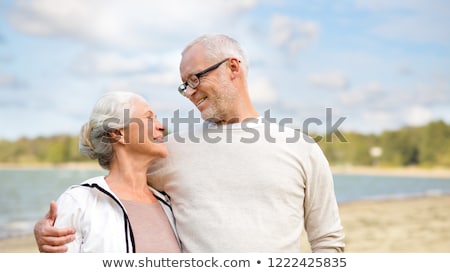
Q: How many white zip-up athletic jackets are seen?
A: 1